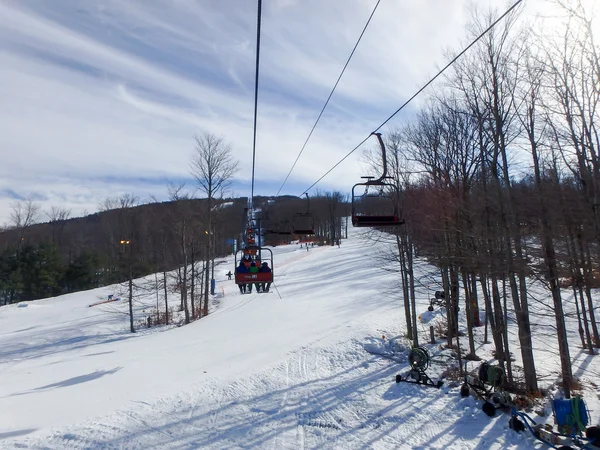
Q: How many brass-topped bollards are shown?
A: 0